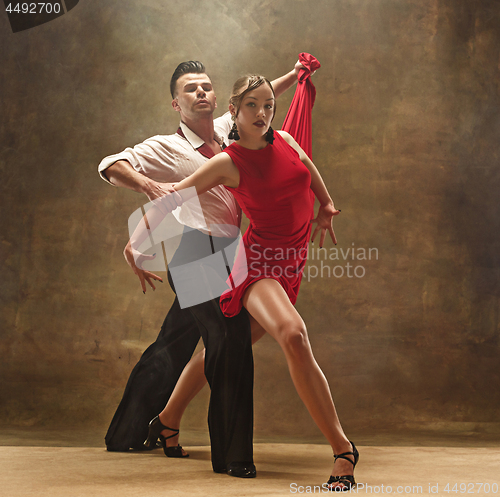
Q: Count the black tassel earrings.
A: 2